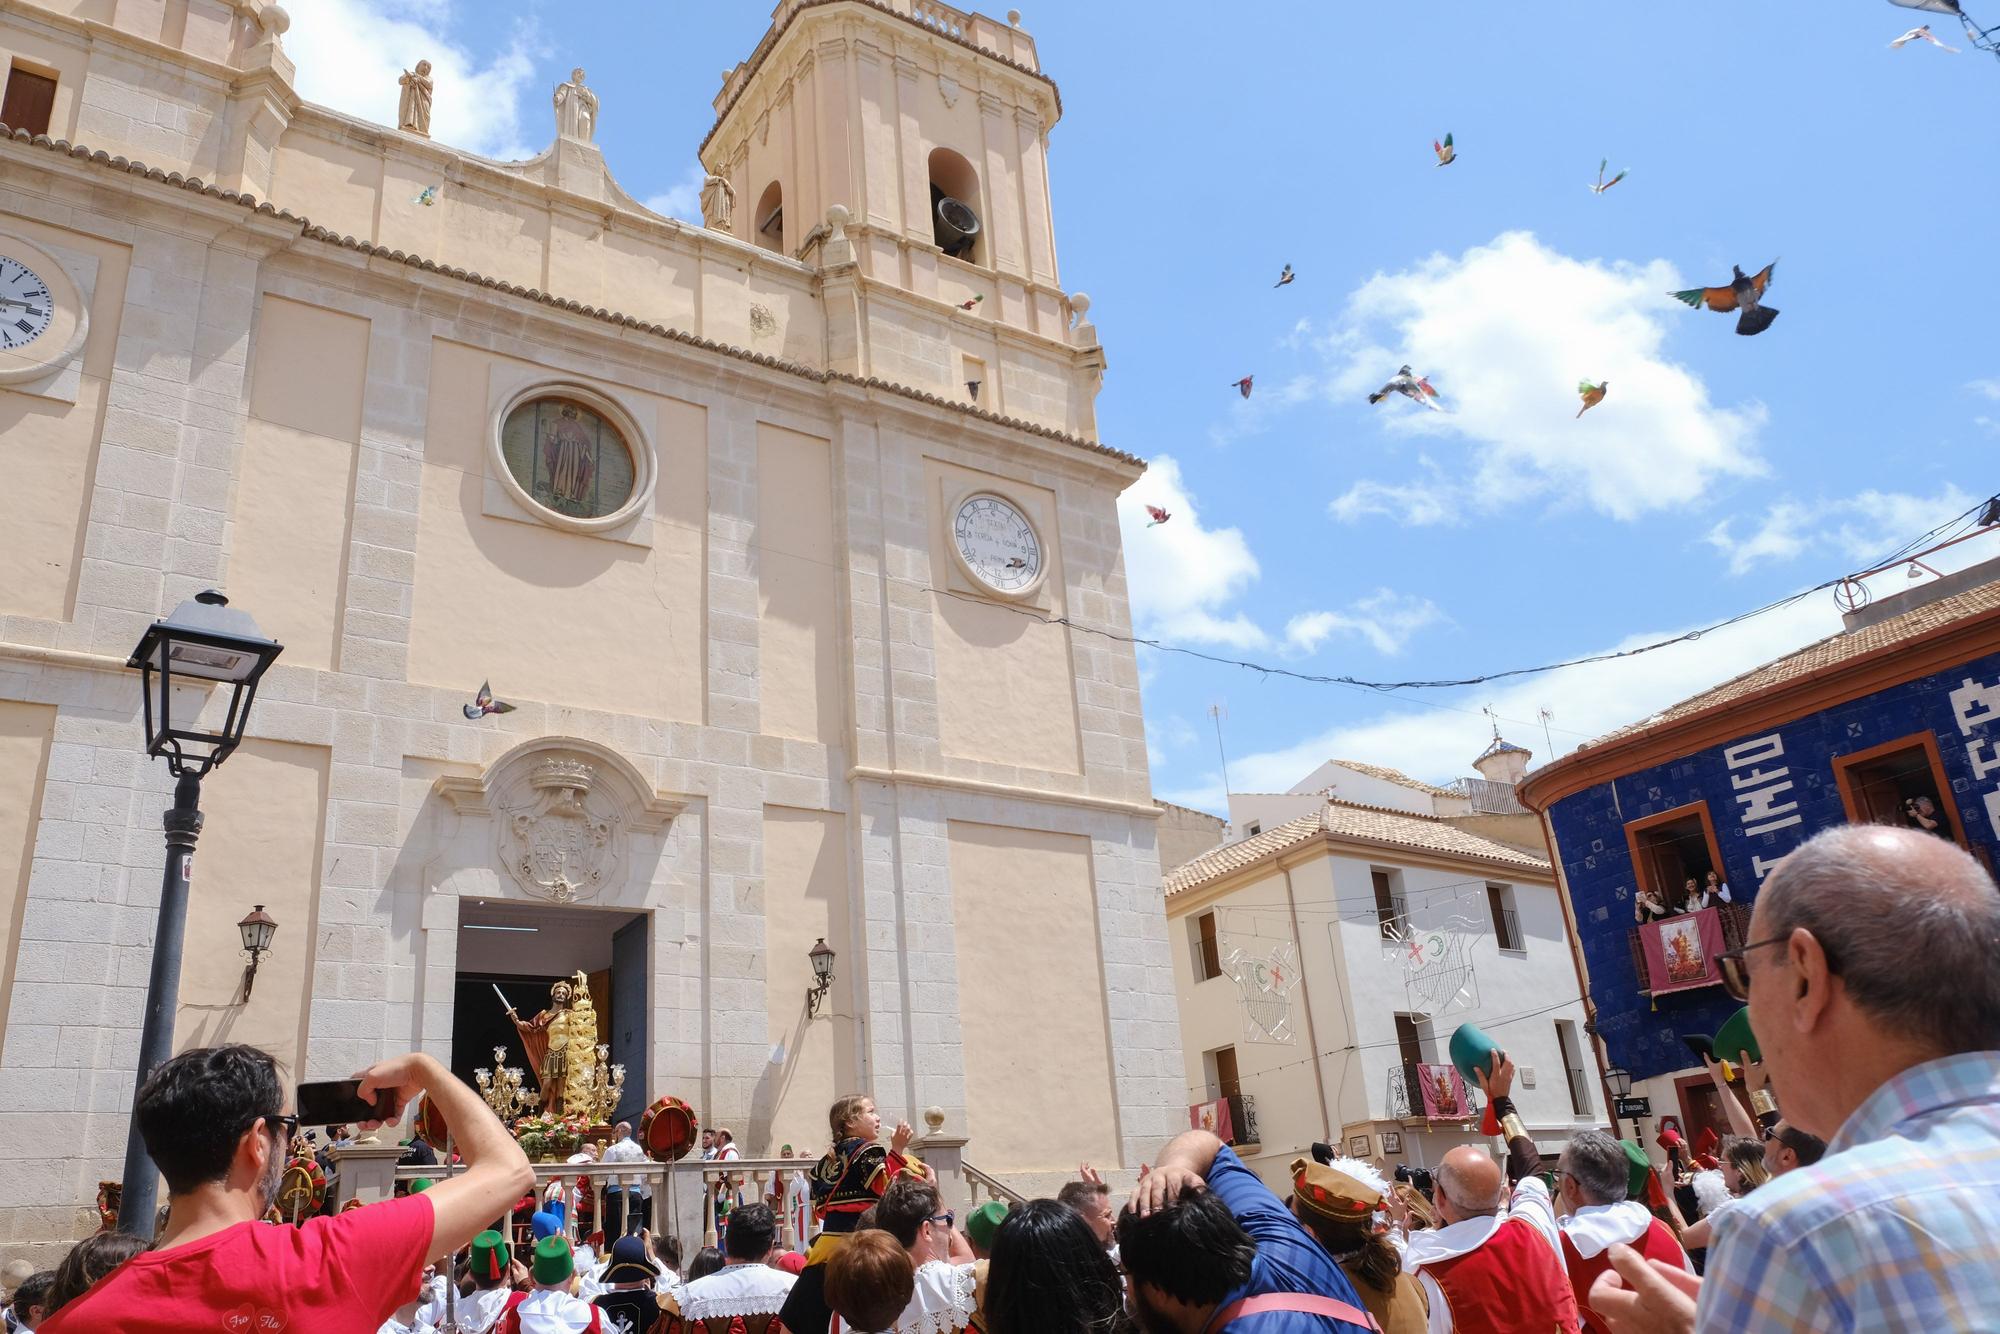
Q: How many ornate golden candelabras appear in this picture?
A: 2